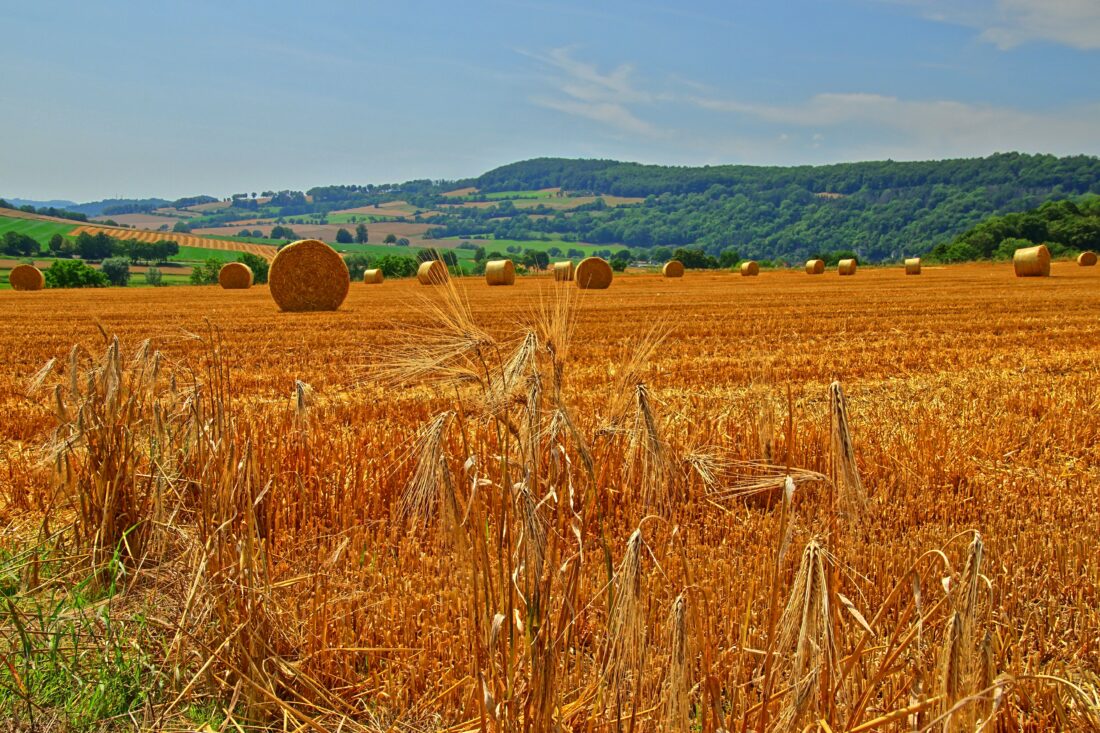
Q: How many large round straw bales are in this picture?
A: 15